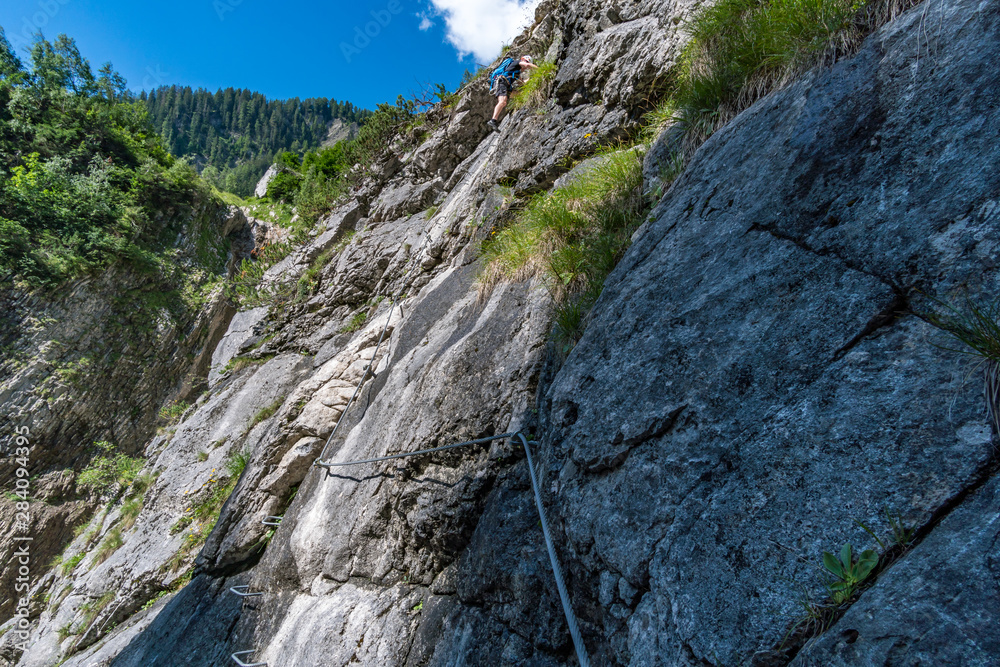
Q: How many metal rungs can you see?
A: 3